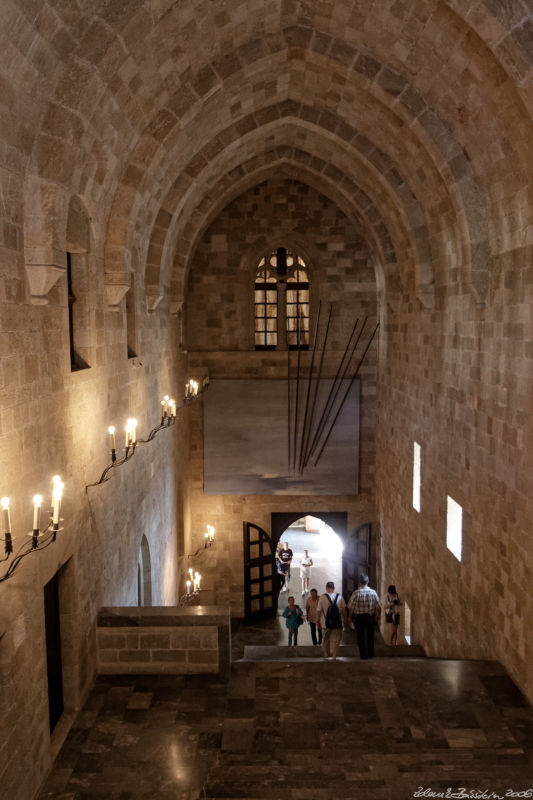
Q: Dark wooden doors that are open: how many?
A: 2